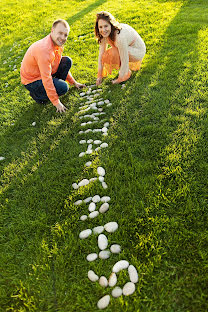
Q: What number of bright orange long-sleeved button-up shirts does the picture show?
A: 1